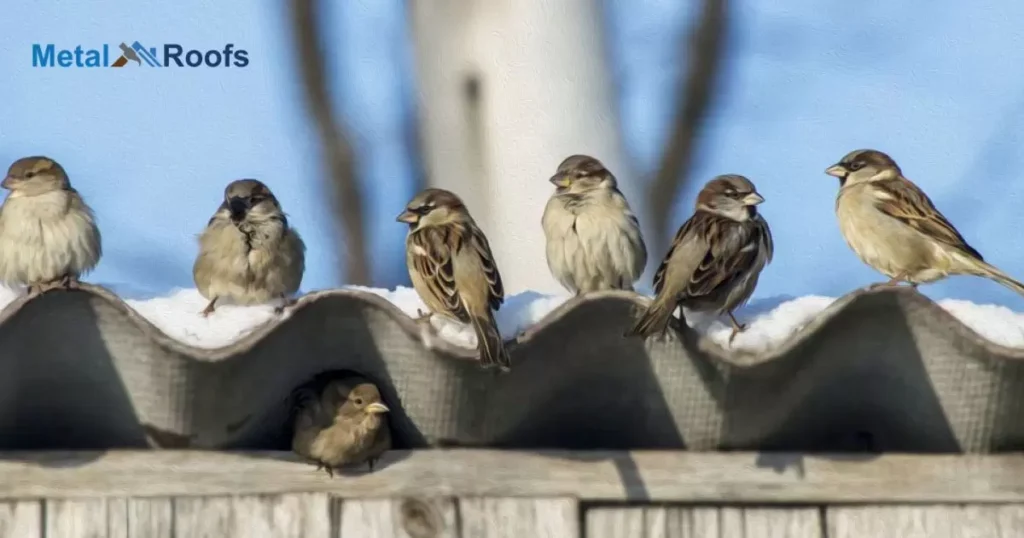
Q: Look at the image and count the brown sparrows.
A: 7